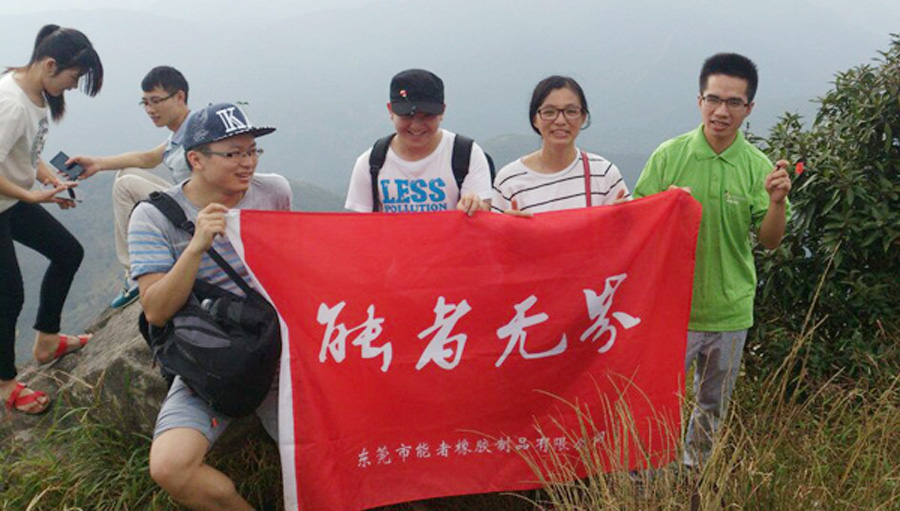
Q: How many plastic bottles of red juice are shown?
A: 0